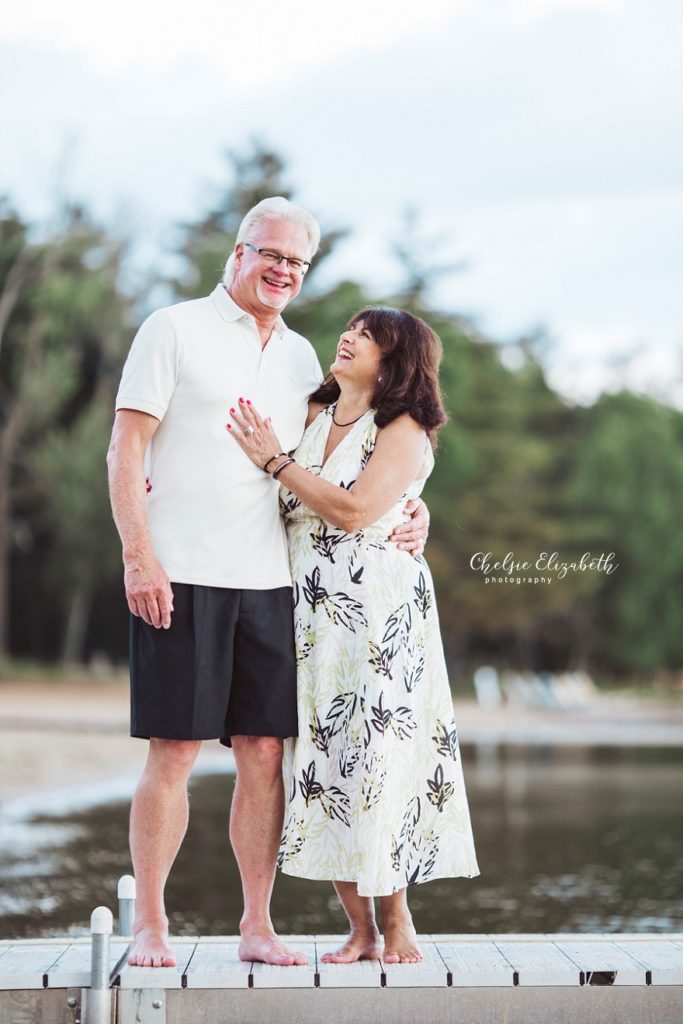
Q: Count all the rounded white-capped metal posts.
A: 2